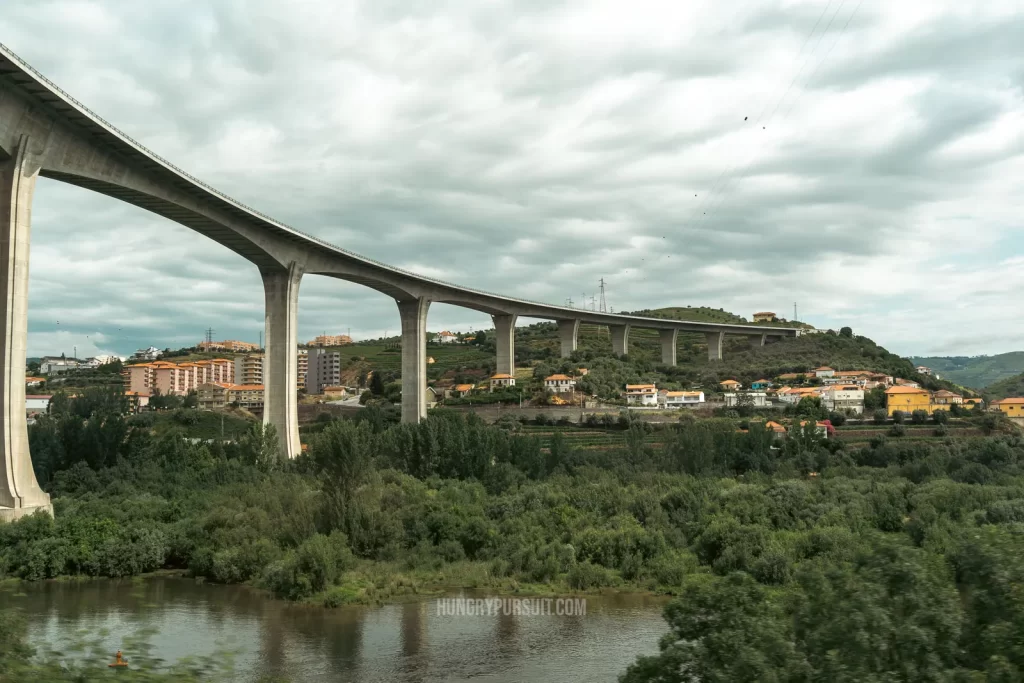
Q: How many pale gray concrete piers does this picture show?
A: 9